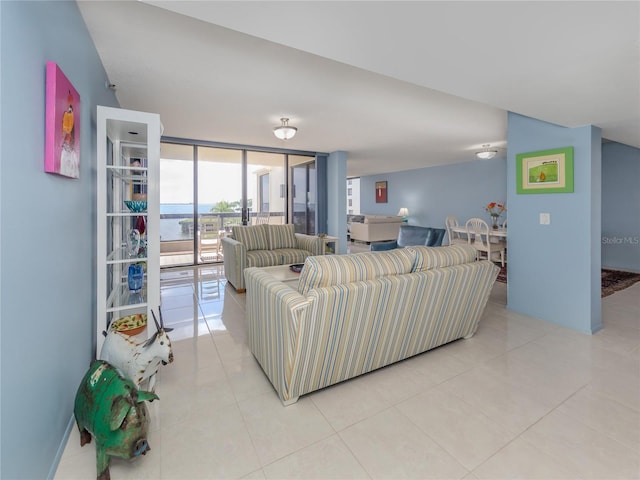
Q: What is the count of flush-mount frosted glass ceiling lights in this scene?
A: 2